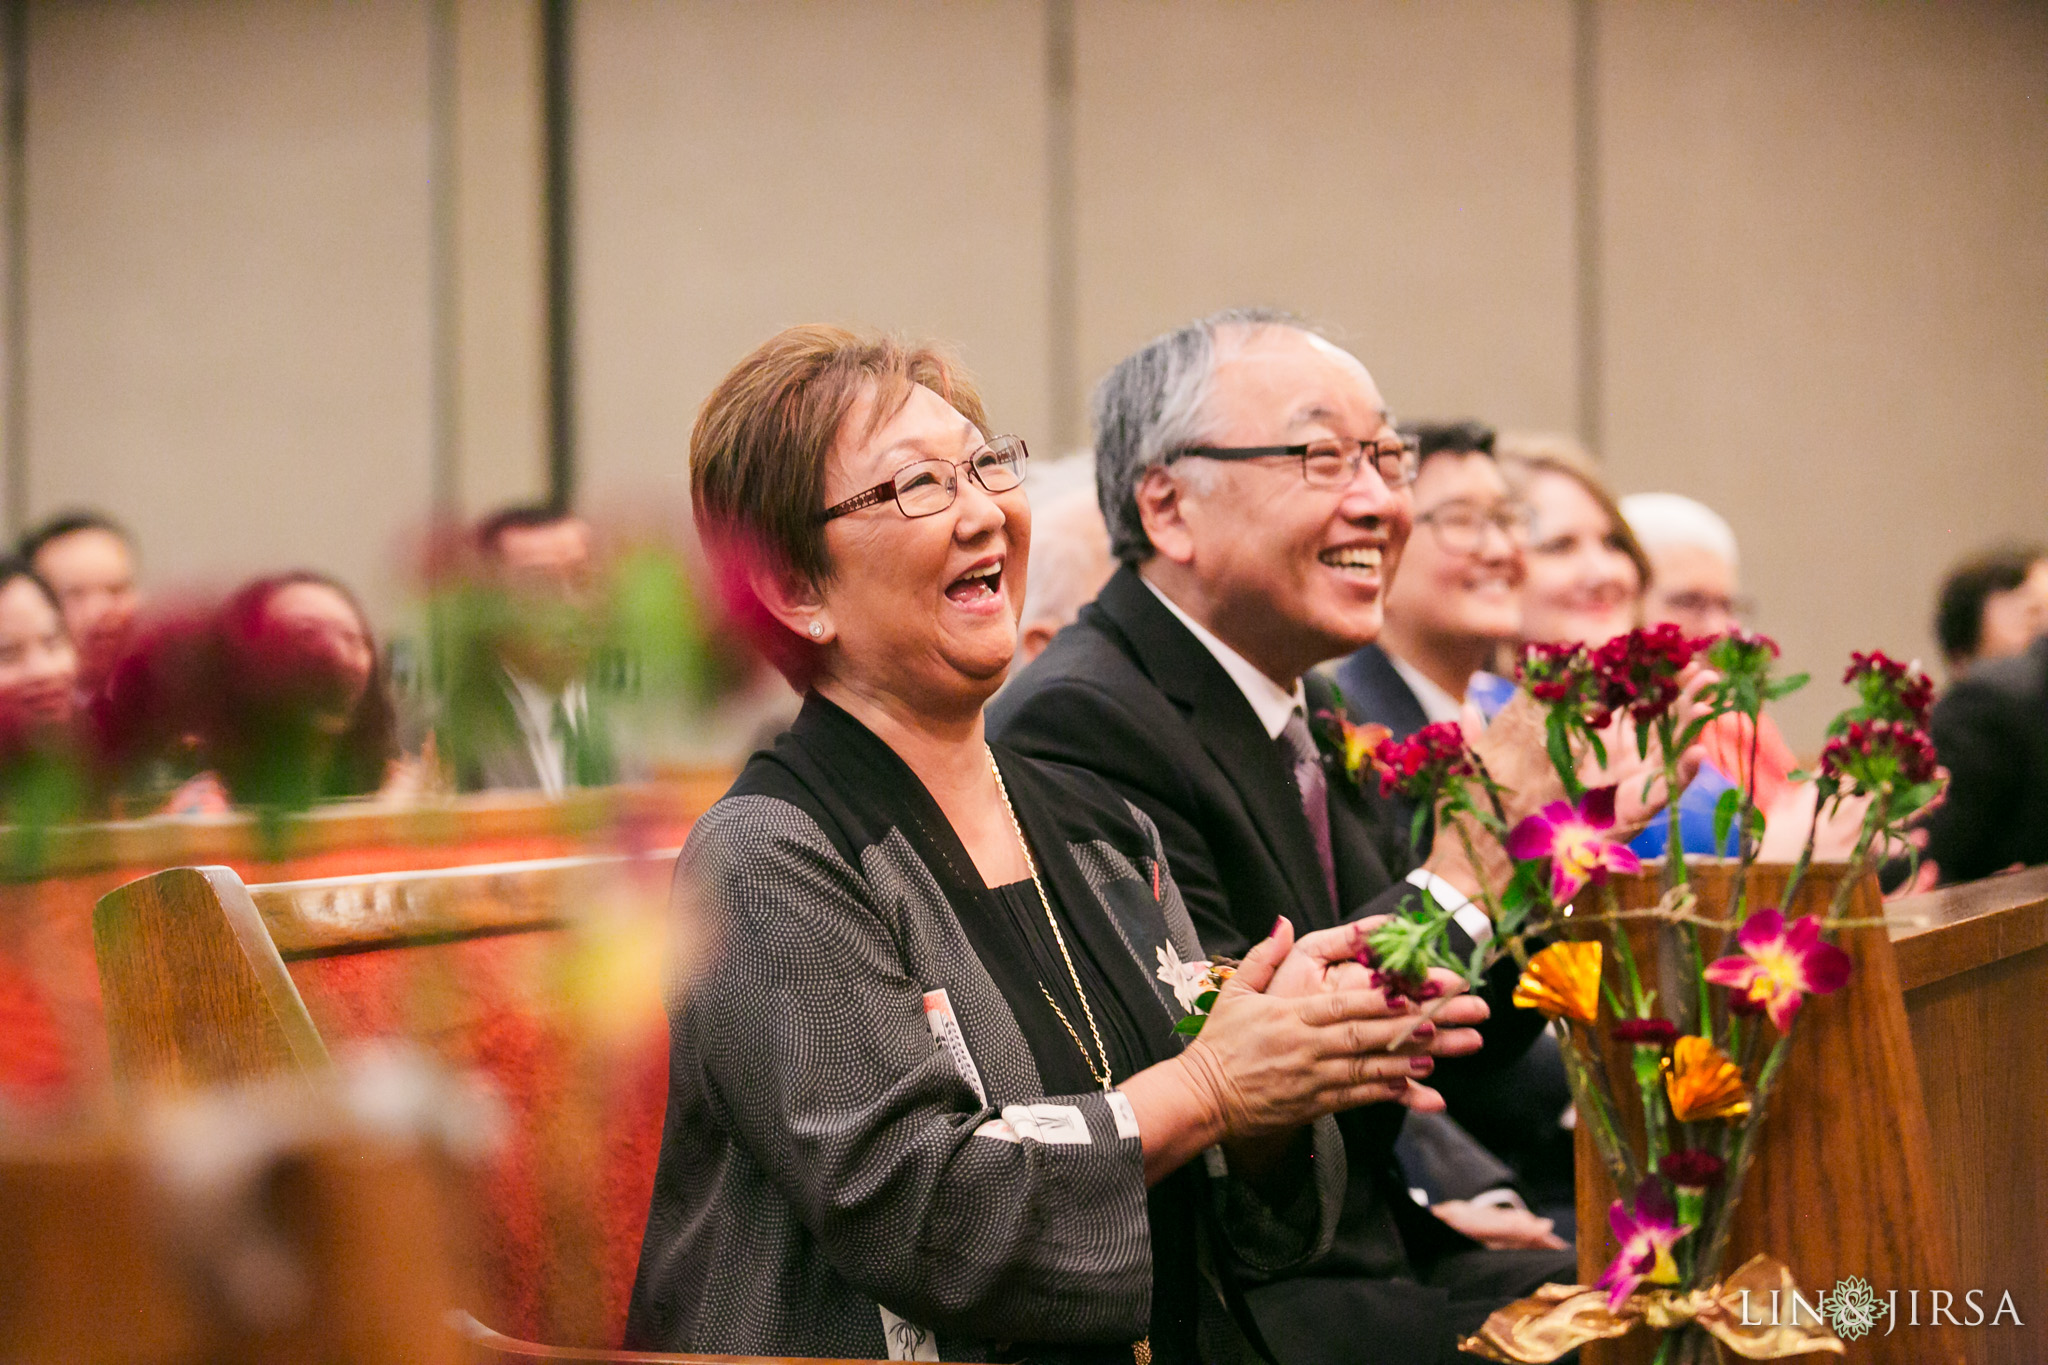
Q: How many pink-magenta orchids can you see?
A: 3